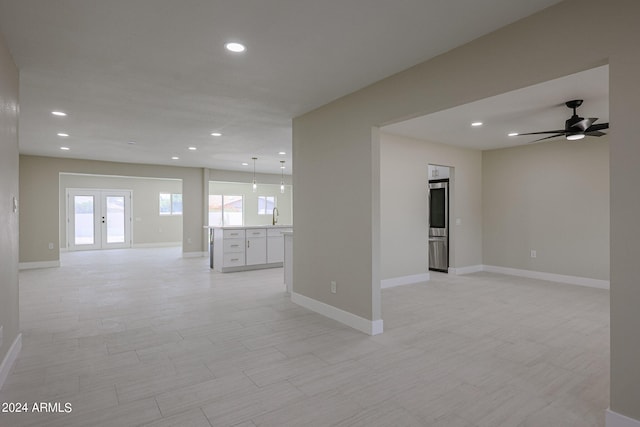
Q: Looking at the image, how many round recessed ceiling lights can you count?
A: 12